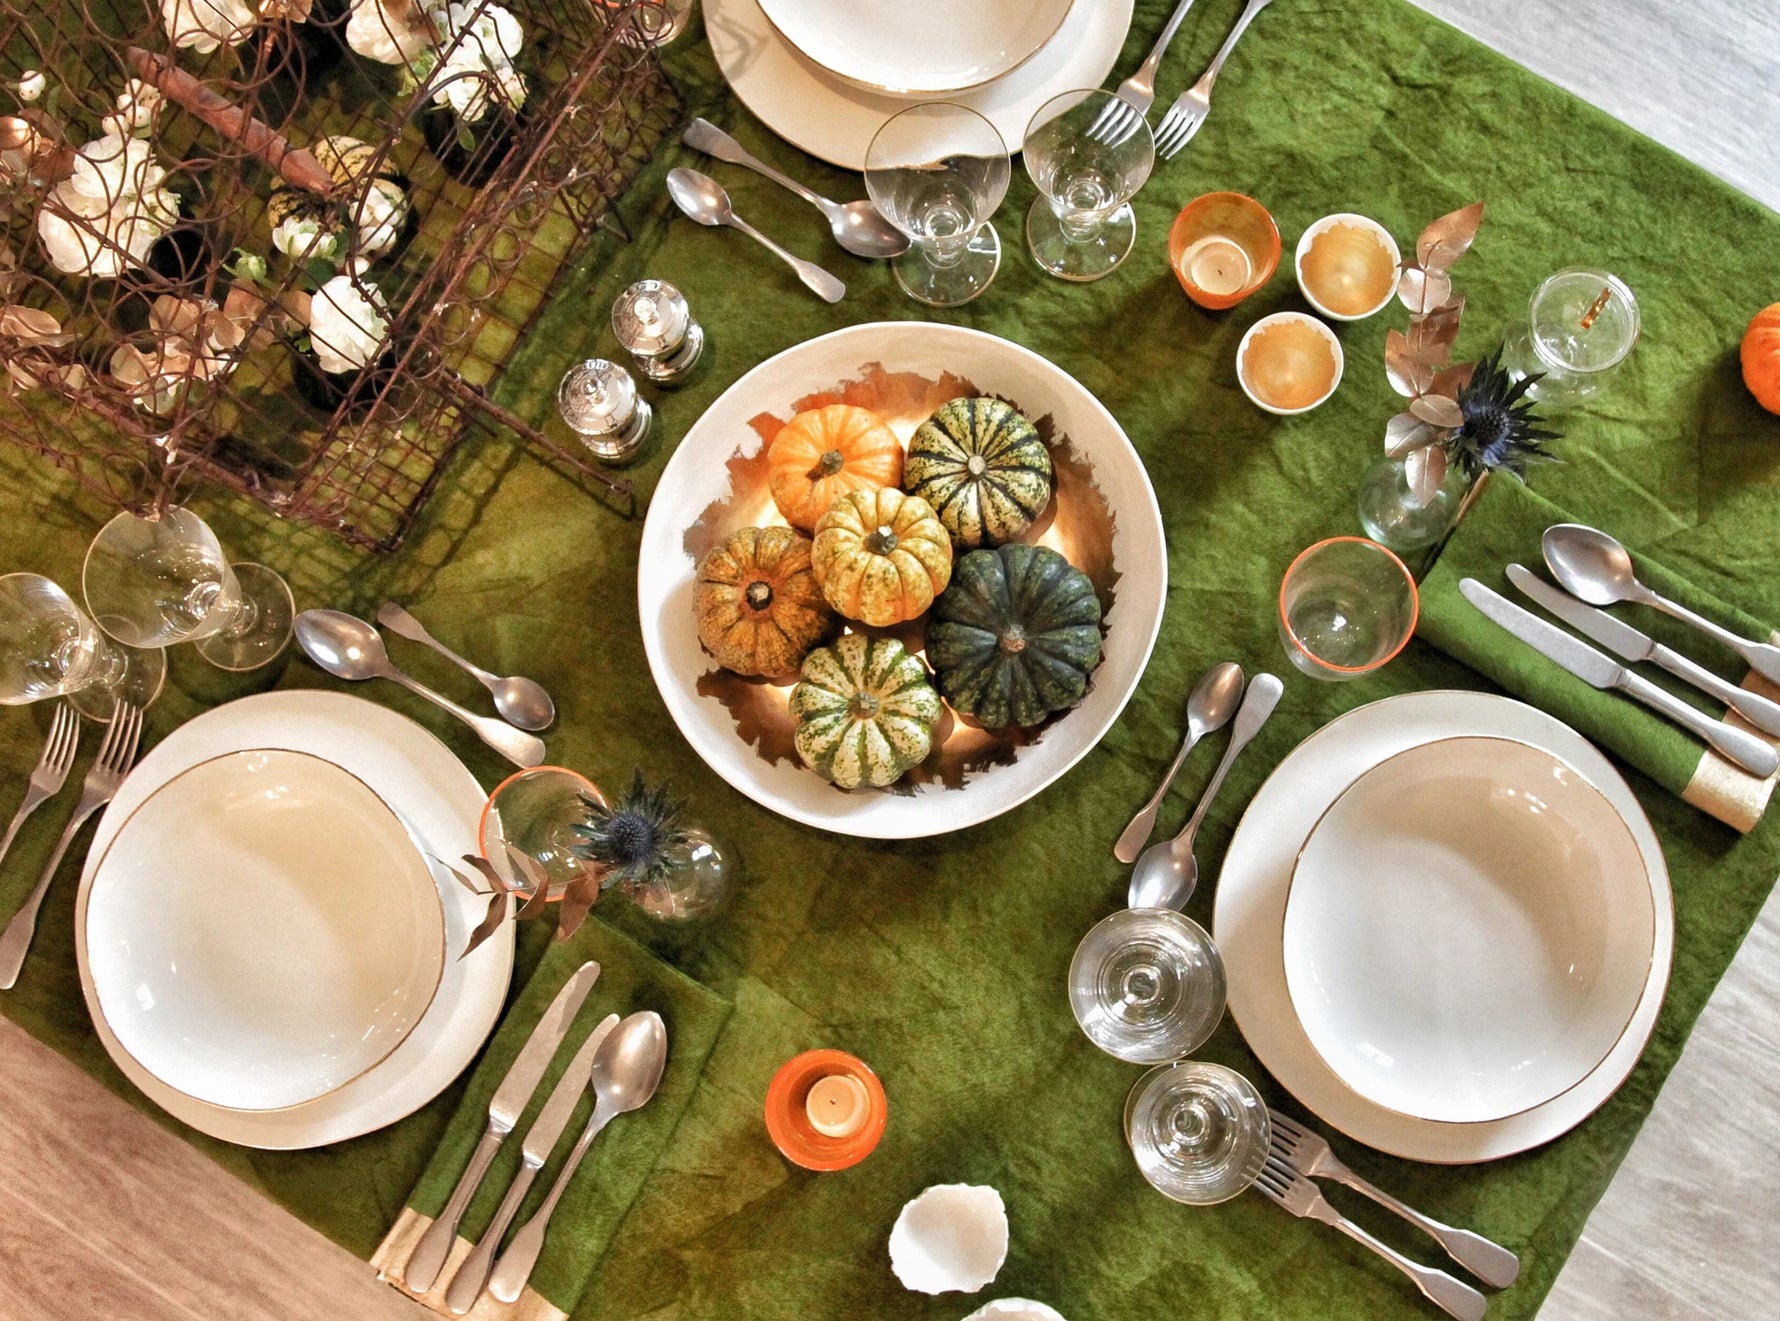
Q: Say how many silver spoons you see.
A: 8